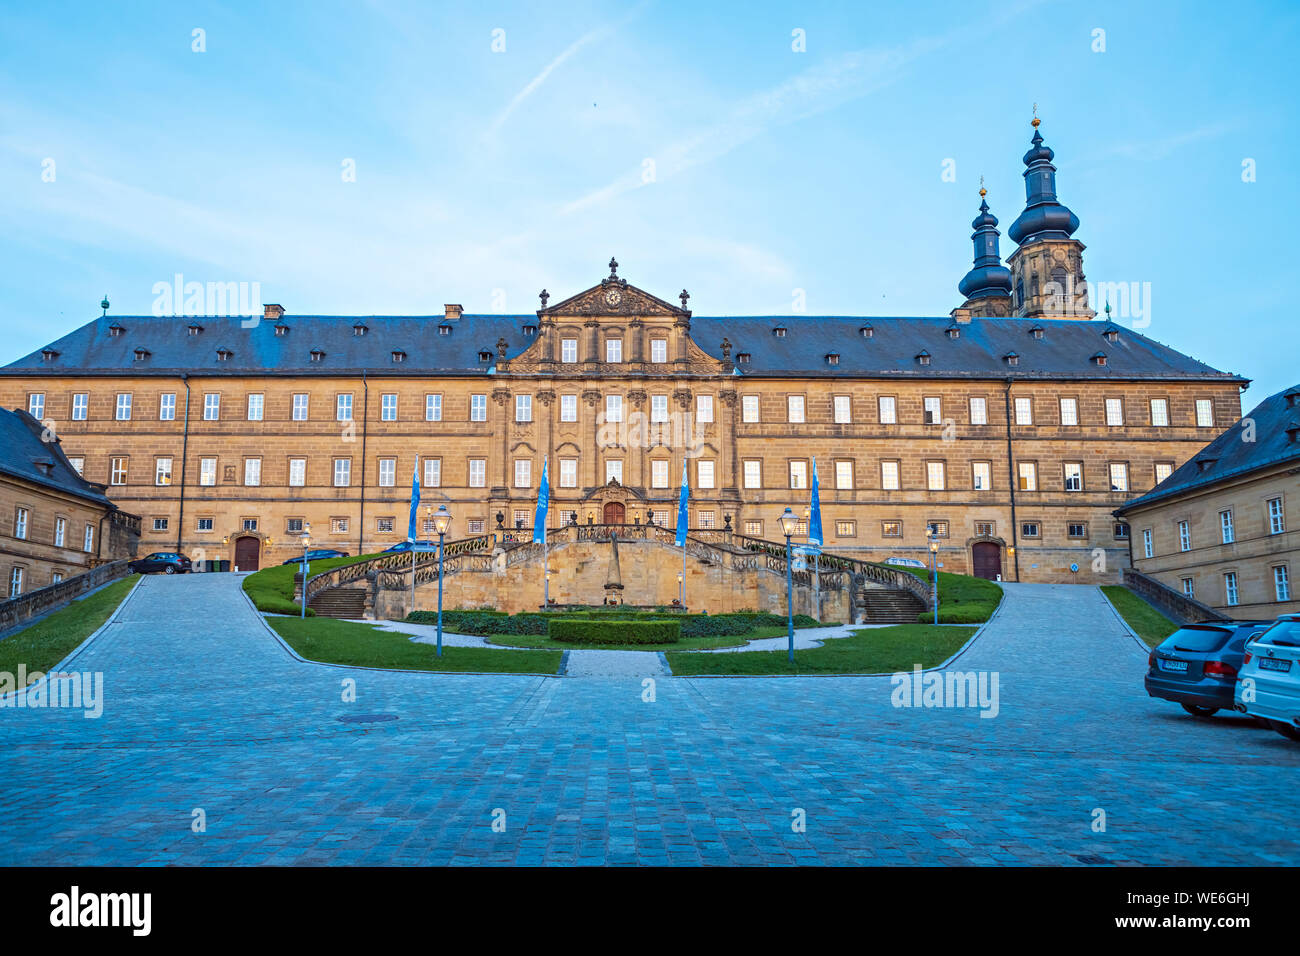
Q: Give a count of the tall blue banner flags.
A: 4